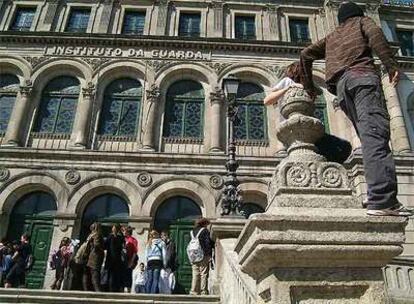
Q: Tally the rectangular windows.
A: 7